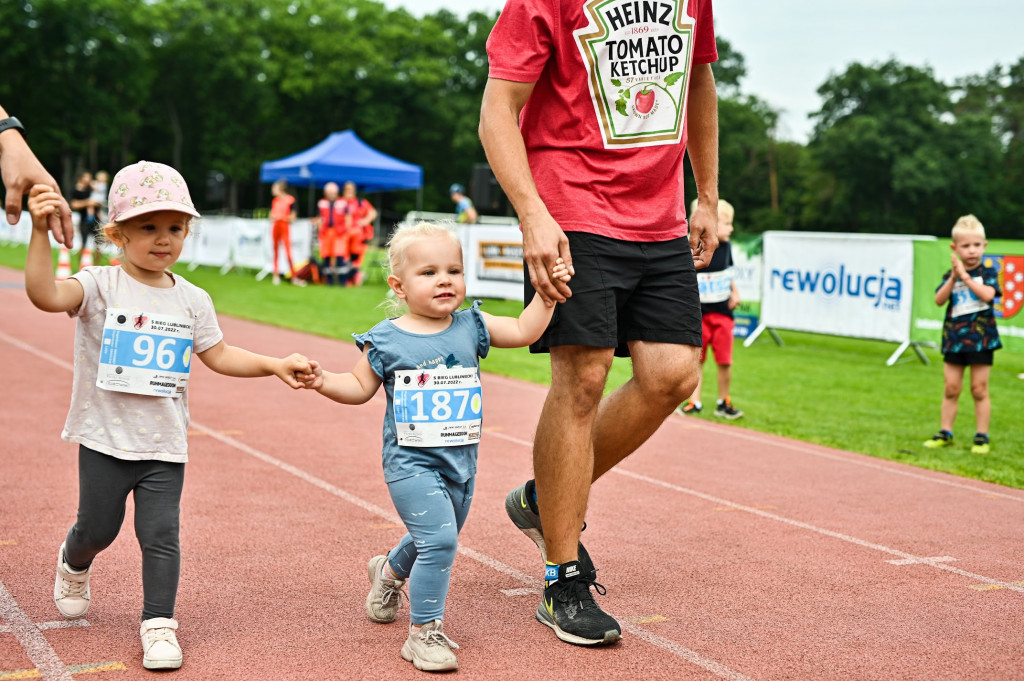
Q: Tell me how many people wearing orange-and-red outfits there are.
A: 3